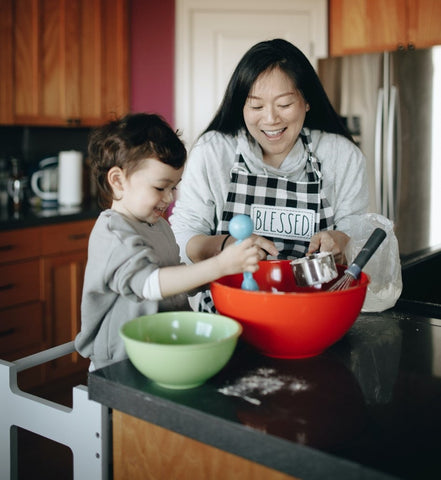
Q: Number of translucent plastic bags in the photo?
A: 1